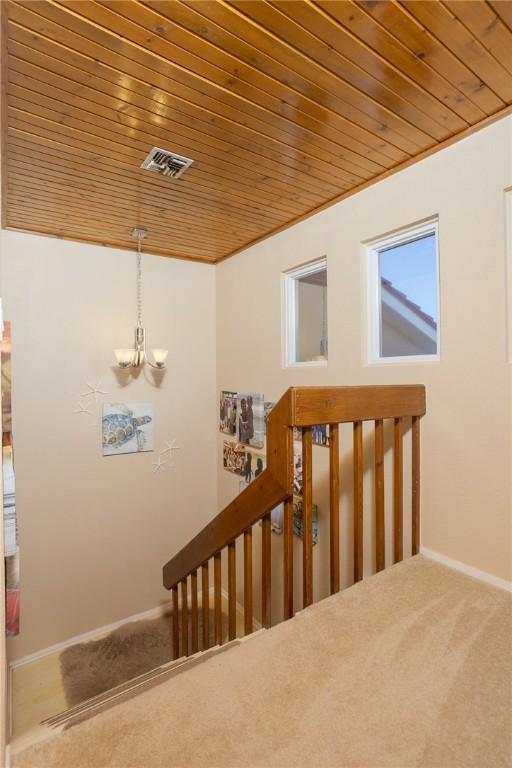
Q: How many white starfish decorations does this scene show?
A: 4